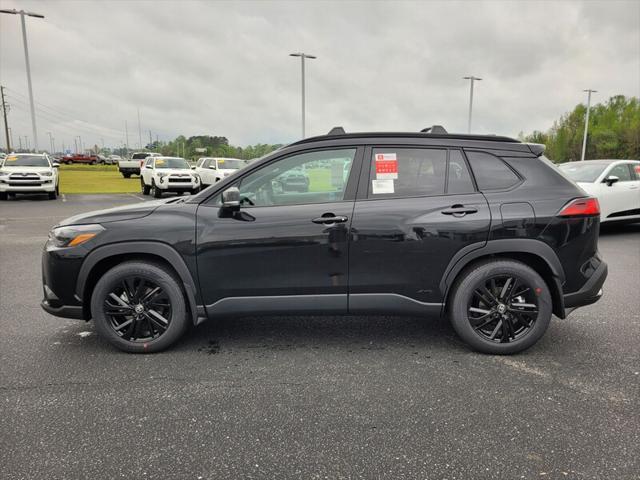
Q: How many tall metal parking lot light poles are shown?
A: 4